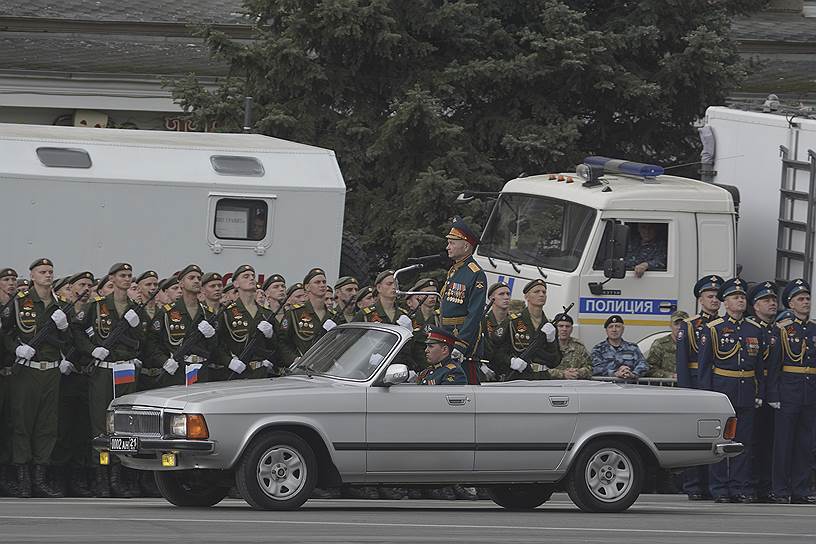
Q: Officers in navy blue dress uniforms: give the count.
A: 4